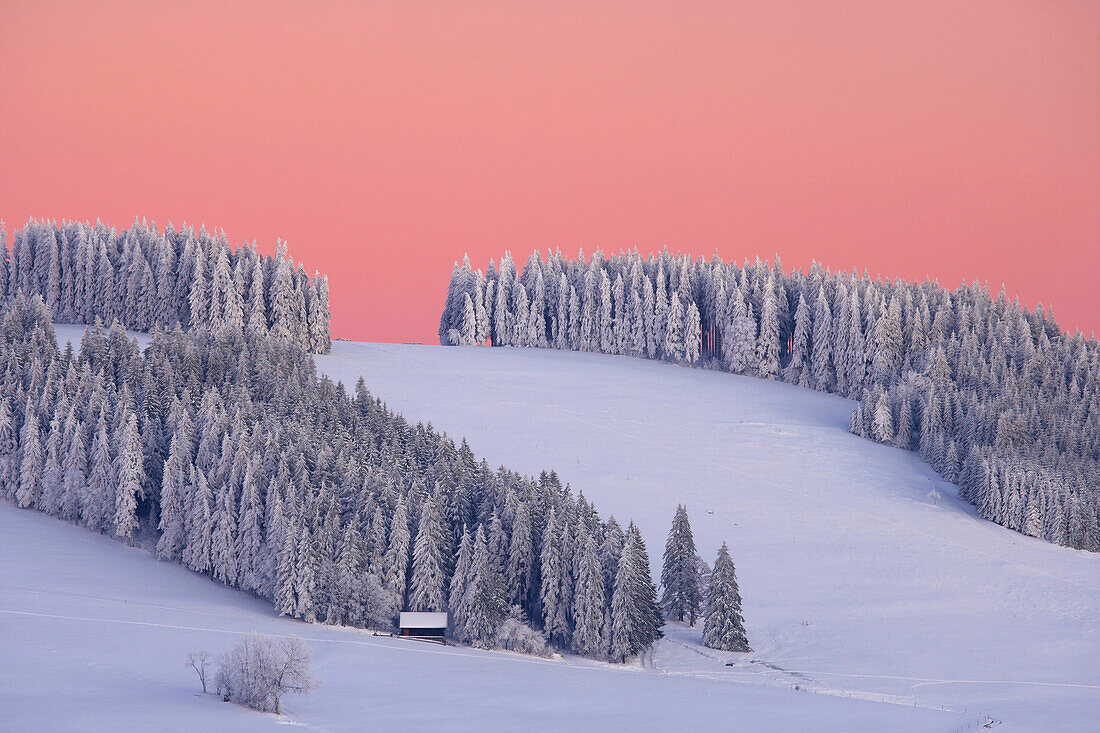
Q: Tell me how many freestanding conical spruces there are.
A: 2